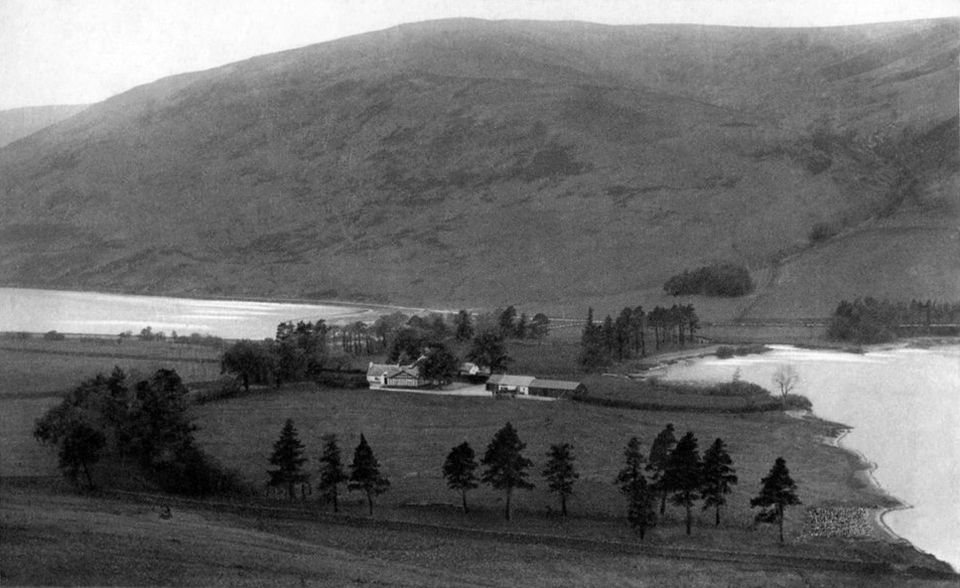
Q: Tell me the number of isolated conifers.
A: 11